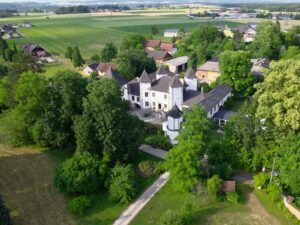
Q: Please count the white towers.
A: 5